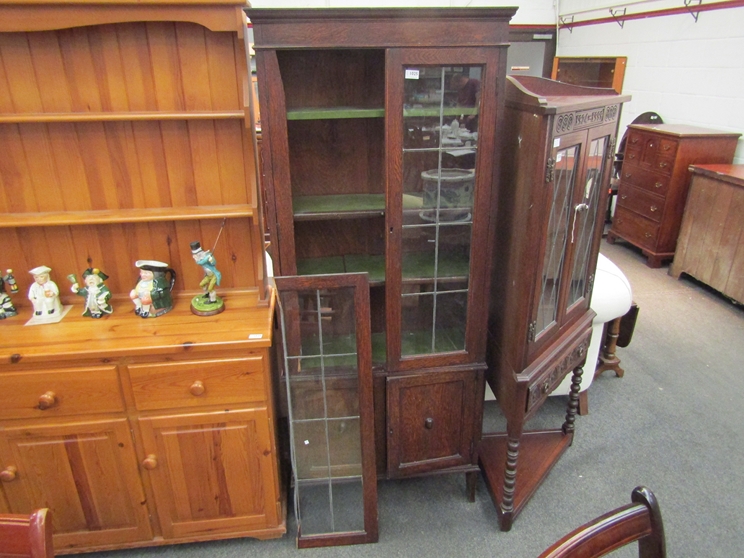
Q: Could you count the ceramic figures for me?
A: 5